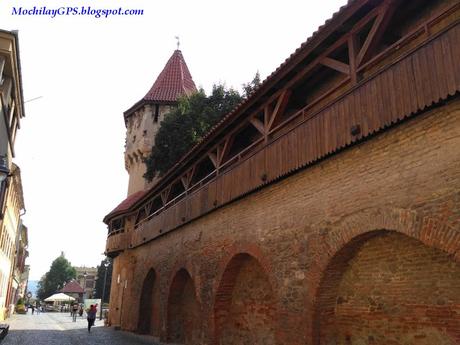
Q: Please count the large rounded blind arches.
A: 4